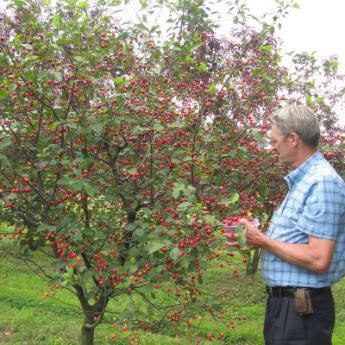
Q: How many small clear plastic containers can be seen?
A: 1